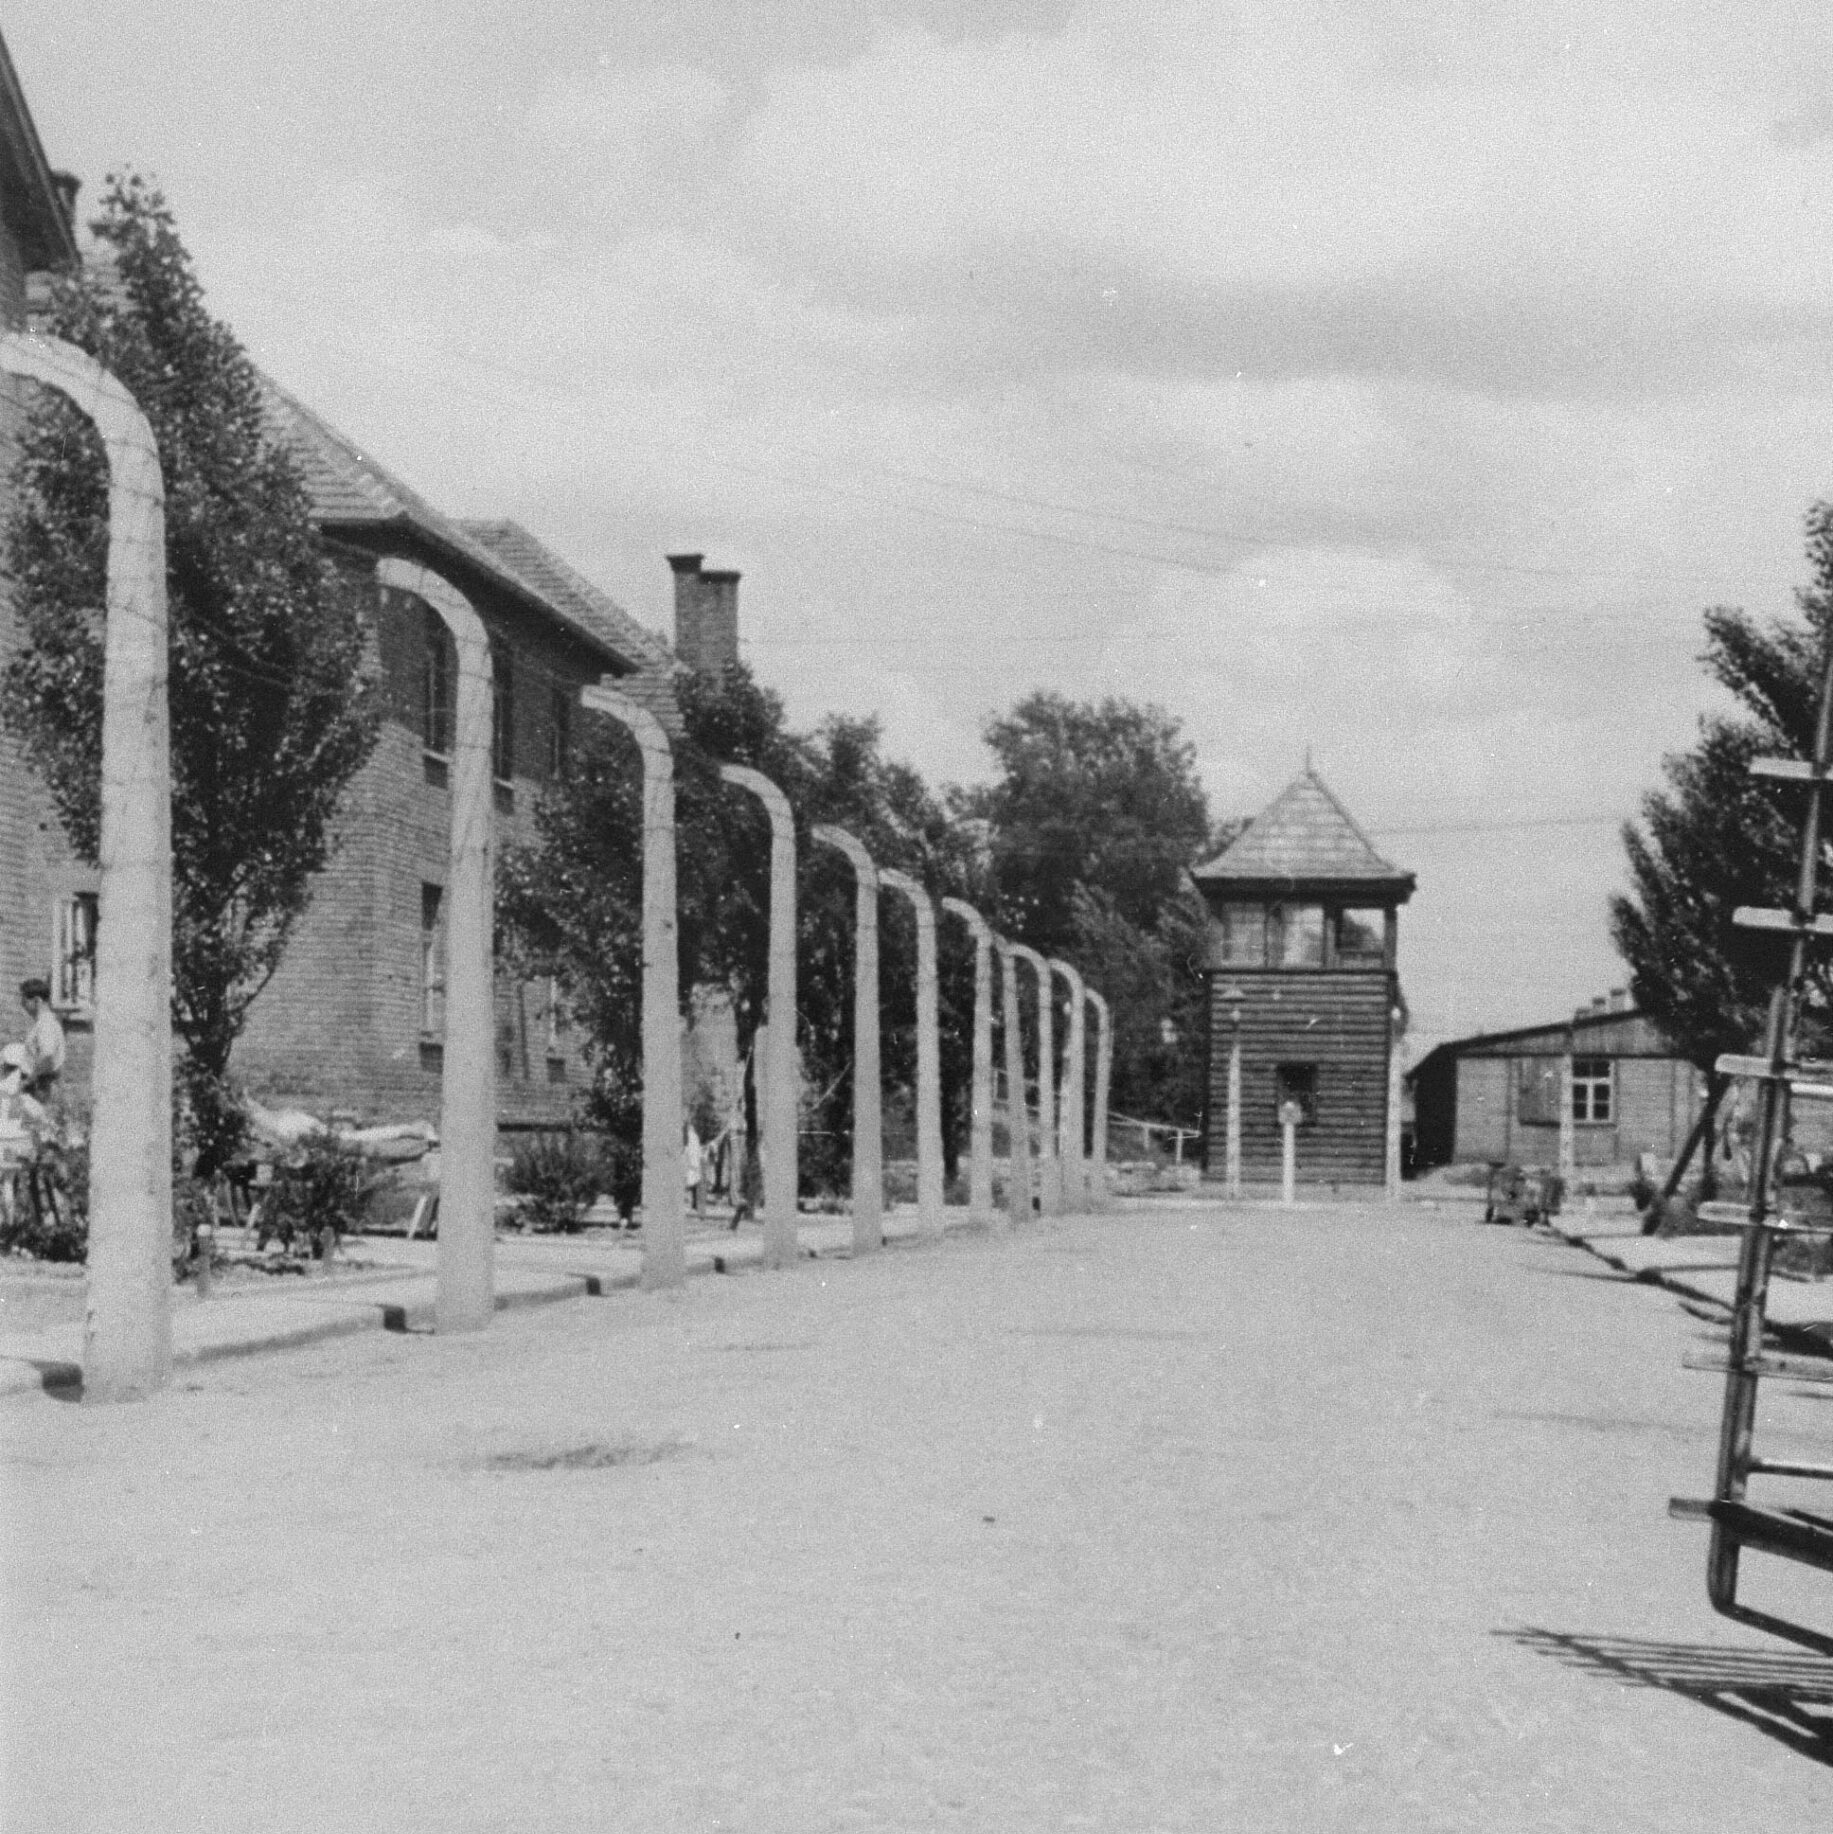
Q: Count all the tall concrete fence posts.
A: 11